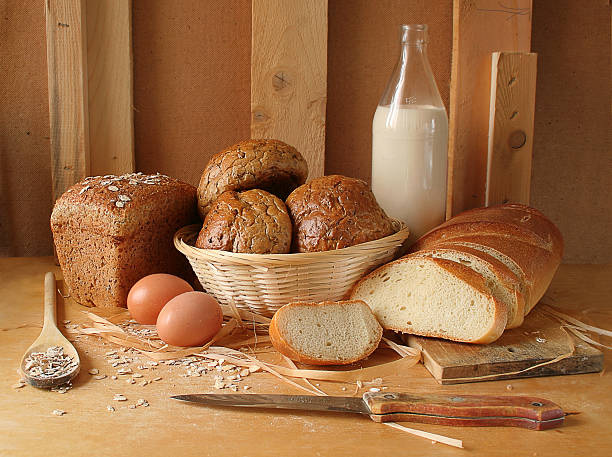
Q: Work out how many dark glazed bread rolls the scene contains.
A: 3